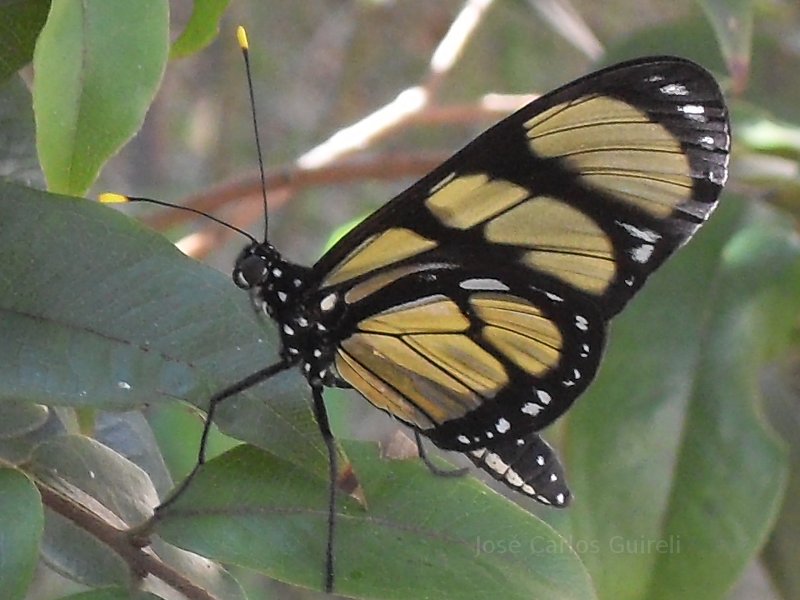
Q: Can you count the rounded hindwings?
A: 1